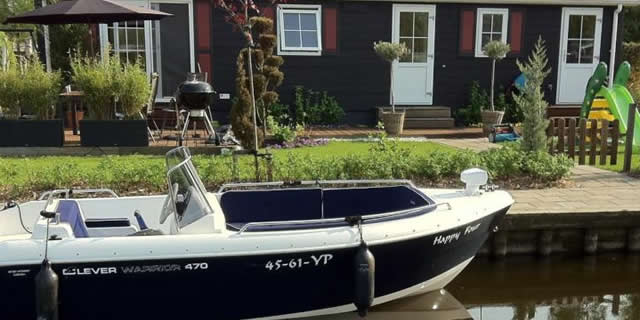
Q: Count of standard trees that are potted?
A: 2